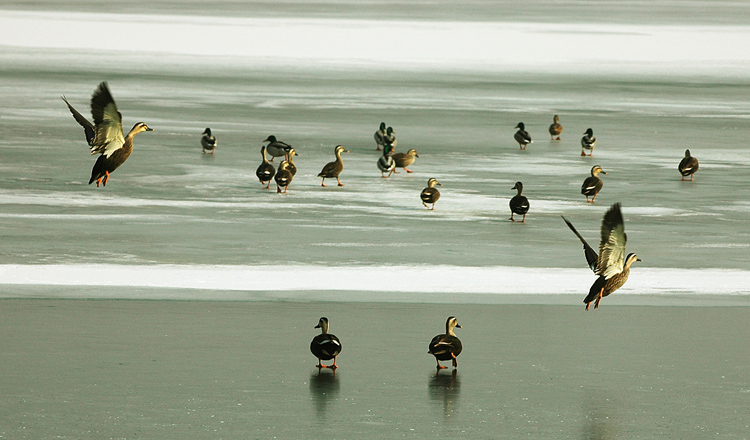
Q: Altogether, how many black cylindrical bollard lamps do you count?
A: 0